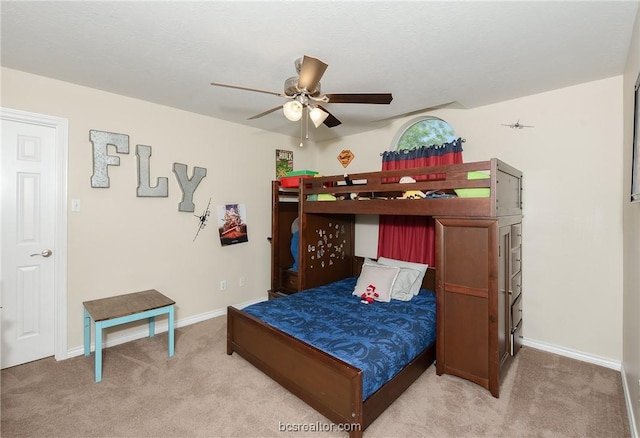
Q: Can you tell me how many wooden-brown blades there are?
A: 5